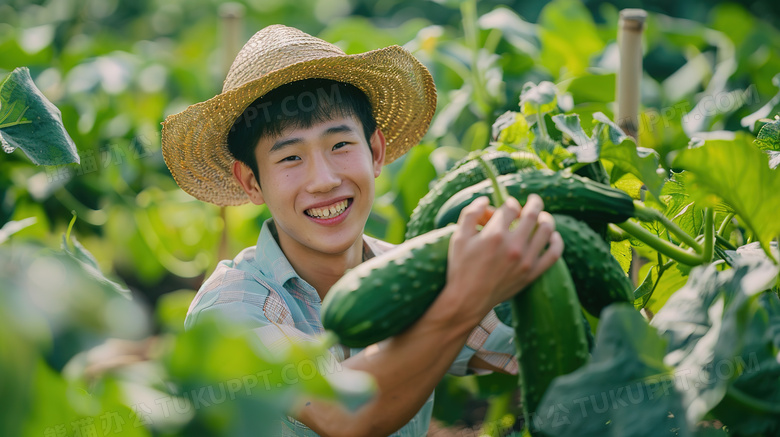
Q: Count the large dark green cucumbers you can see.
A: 5